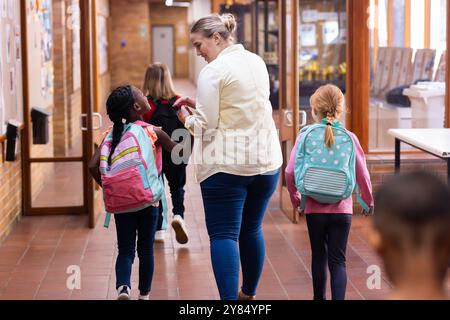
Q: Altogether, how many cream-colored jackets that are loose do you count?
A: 1